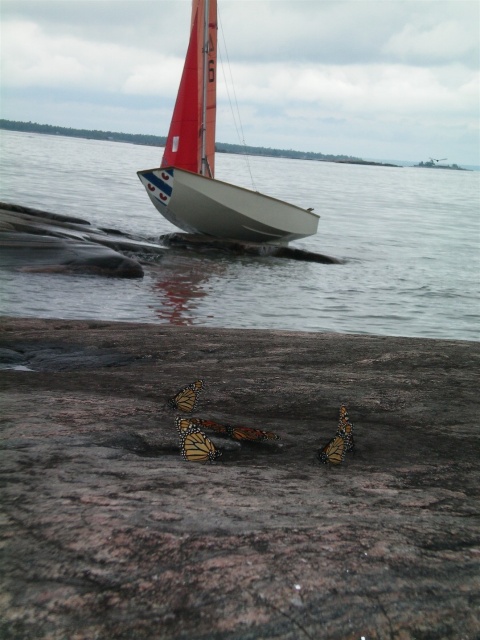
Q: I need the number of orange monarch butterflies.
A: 5